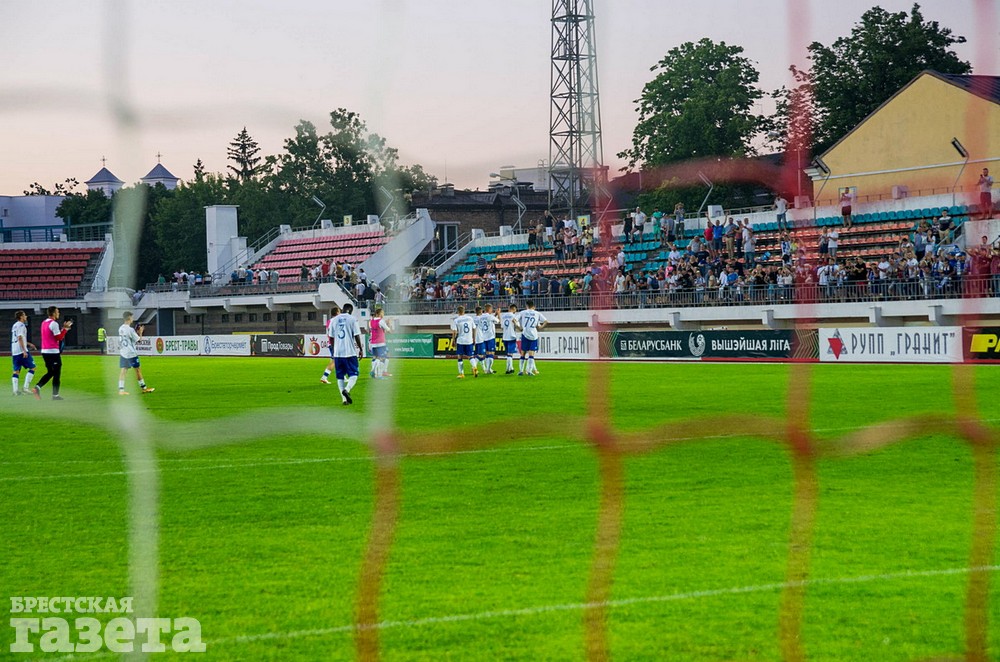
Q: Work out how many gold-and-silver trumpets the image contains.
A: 0